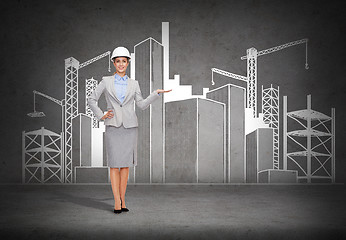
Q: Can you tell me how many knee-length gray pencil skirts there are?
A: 1